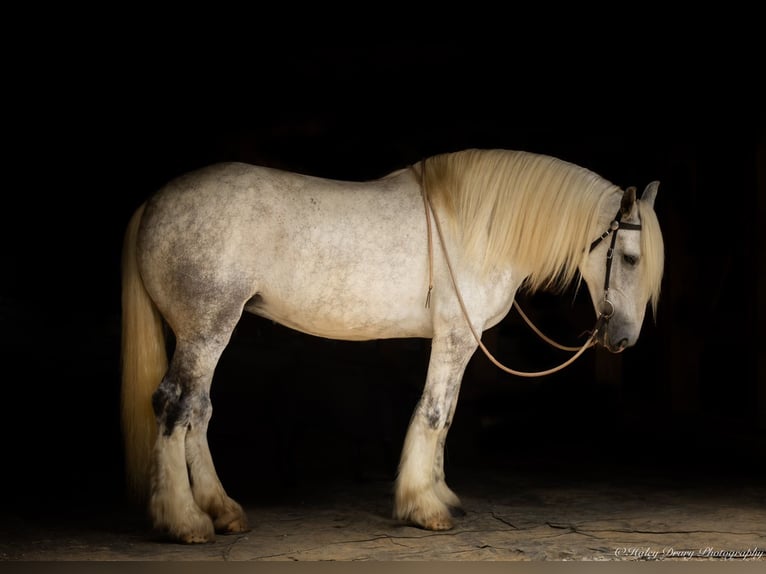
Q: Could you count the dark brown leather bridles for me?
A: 1